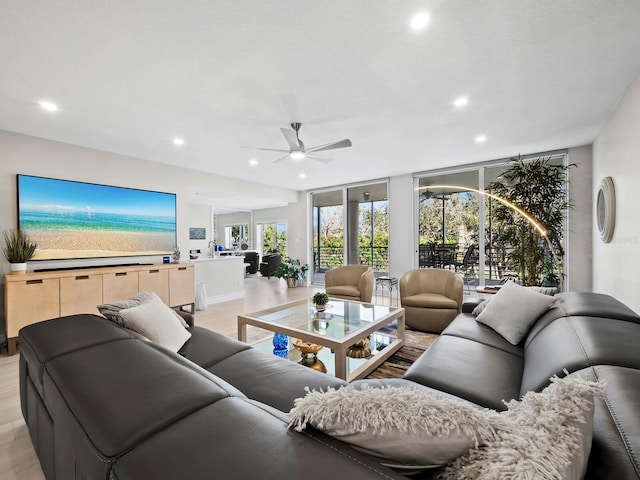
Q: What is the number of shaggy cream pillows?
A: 2